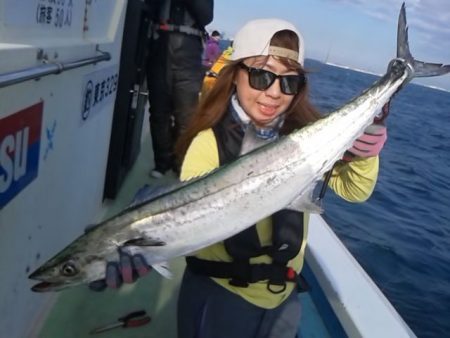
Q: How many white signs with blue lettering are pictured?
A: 2